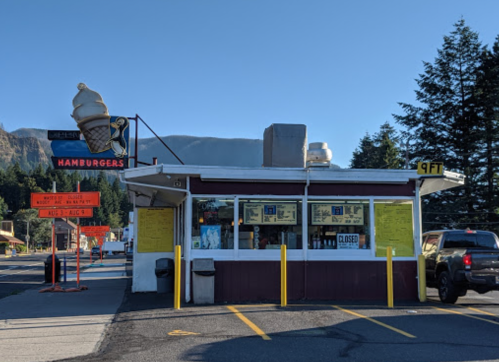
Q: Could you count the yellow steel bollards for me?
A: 4